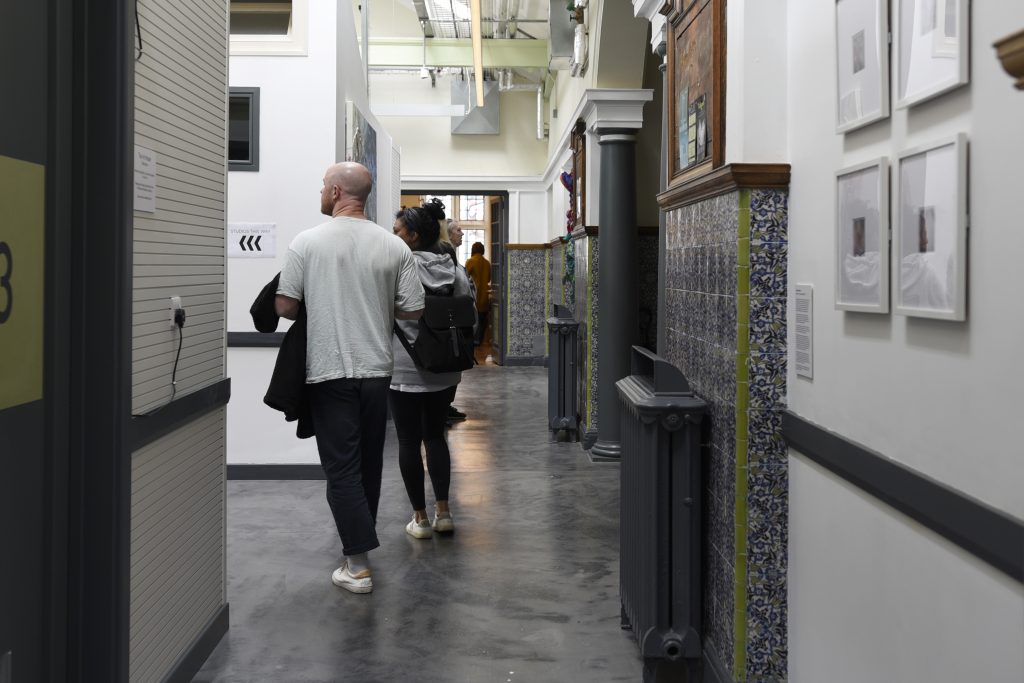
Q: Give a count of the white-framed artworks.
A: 4